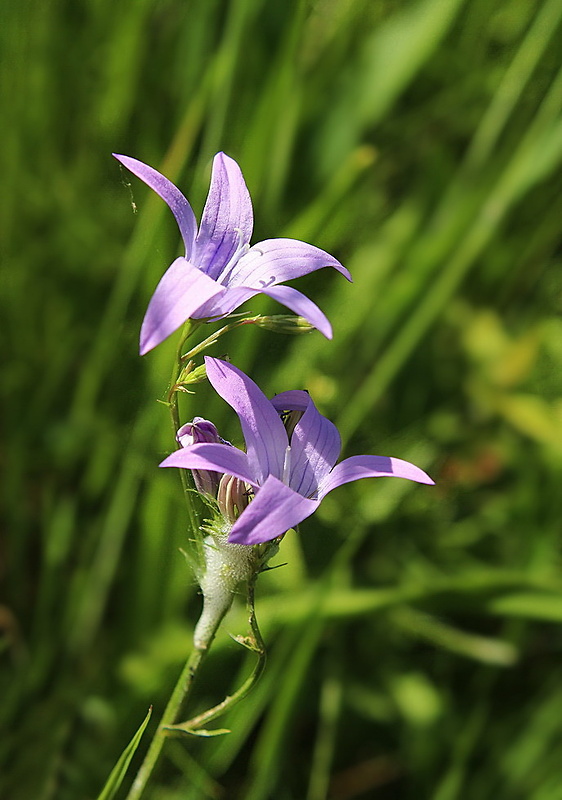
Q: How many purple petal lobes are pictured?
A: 10